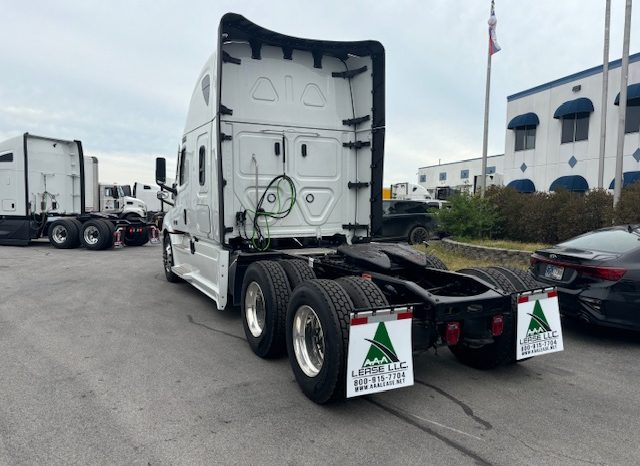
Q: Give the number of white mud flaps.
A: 2